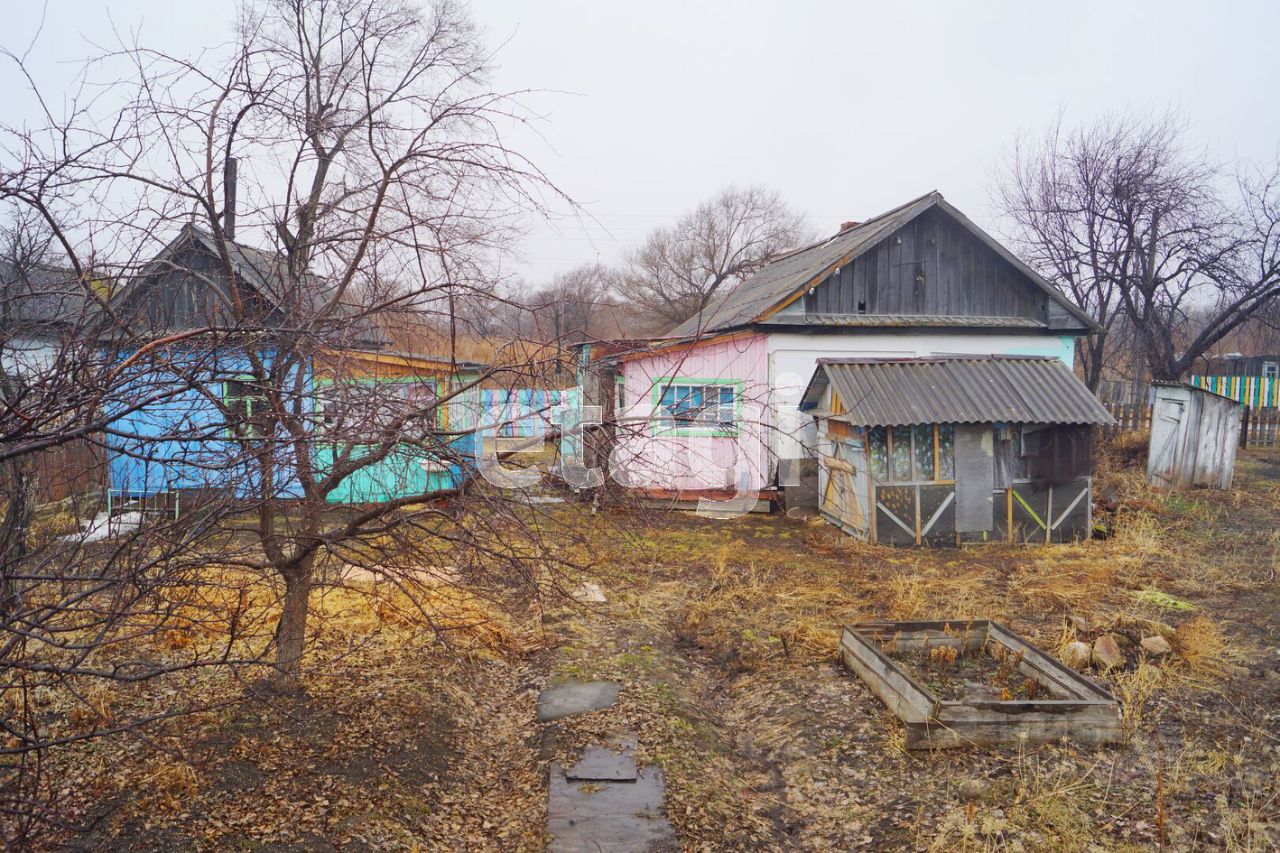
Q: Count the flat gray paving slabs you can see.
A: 3